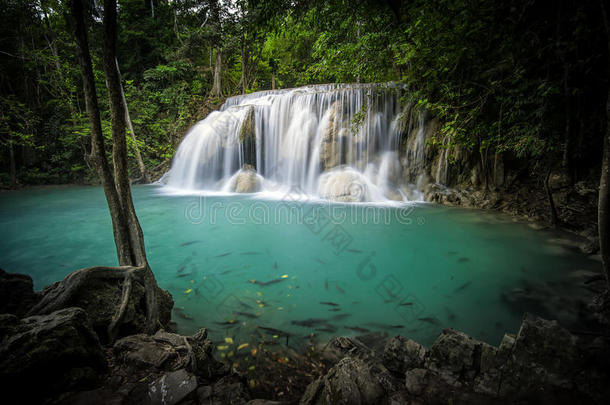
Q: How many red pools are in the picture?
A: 0